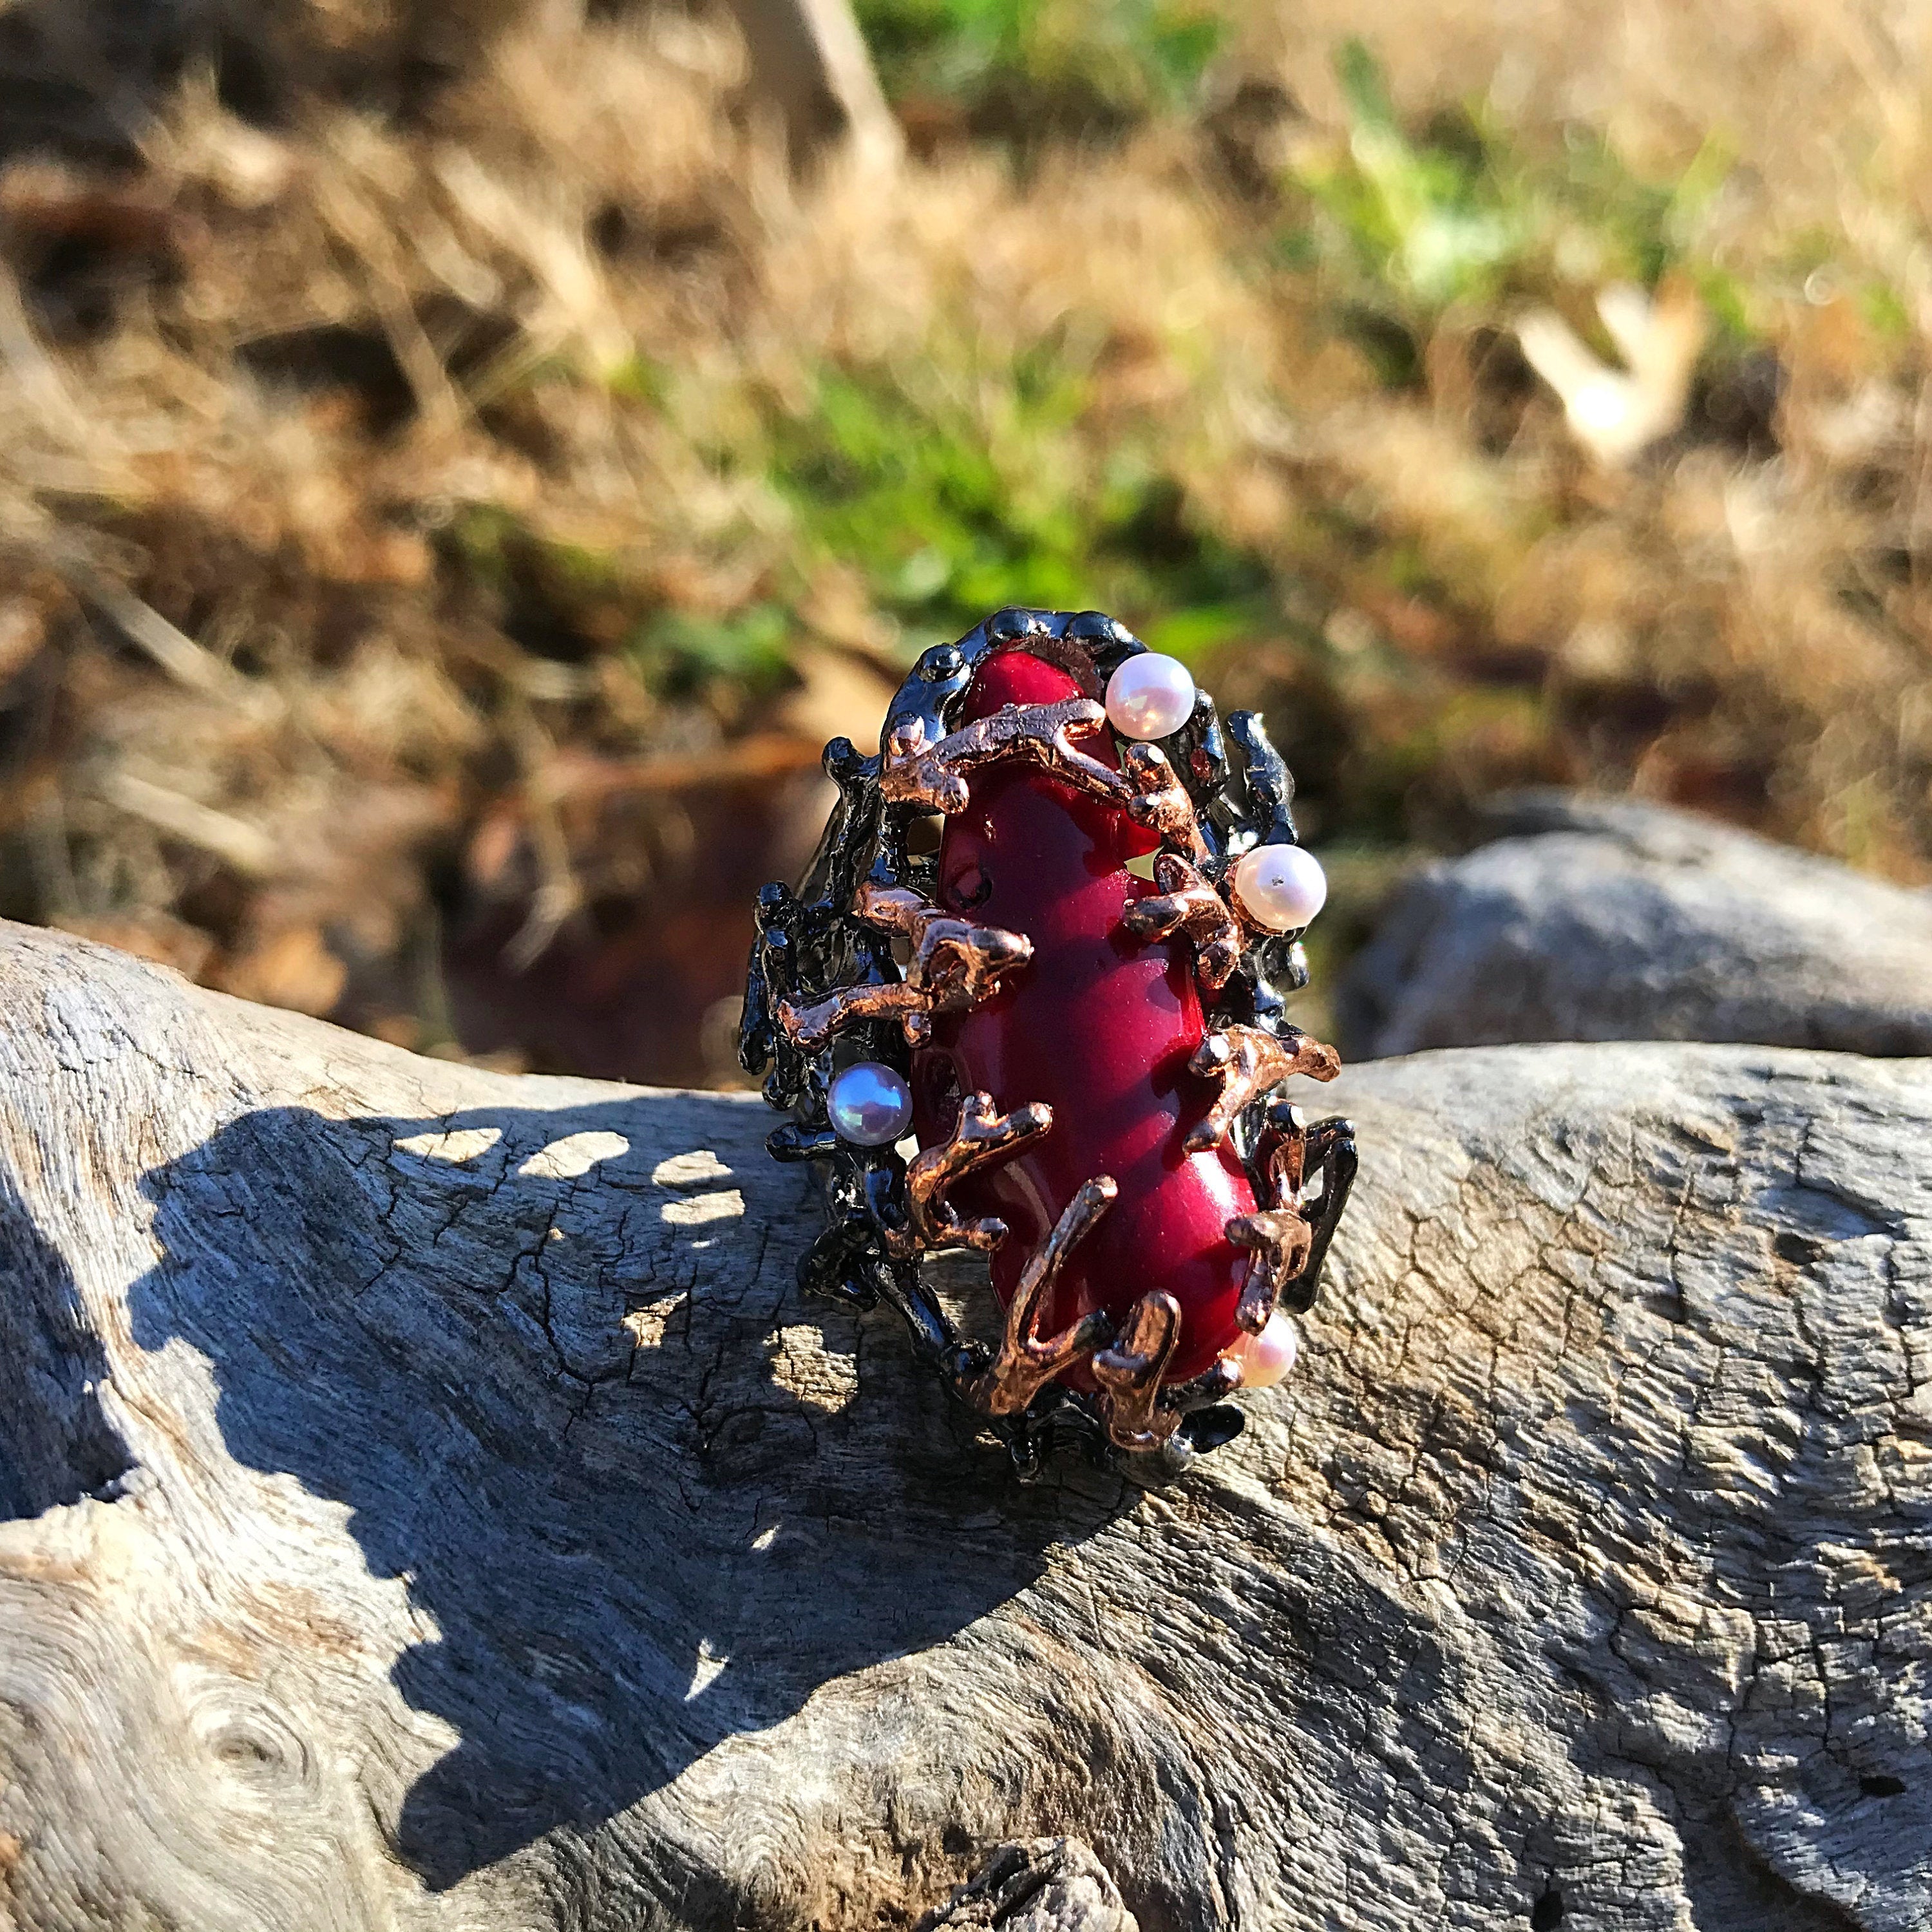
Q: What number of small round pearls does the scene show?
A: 4